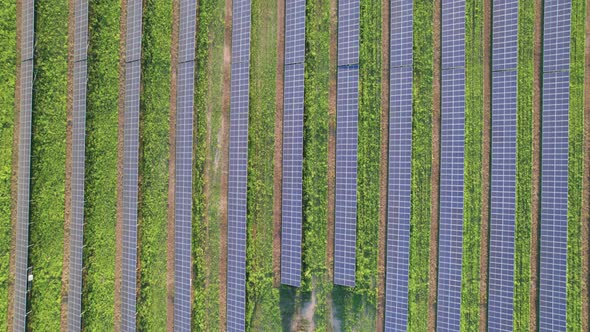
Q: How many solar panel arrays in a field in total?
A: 11